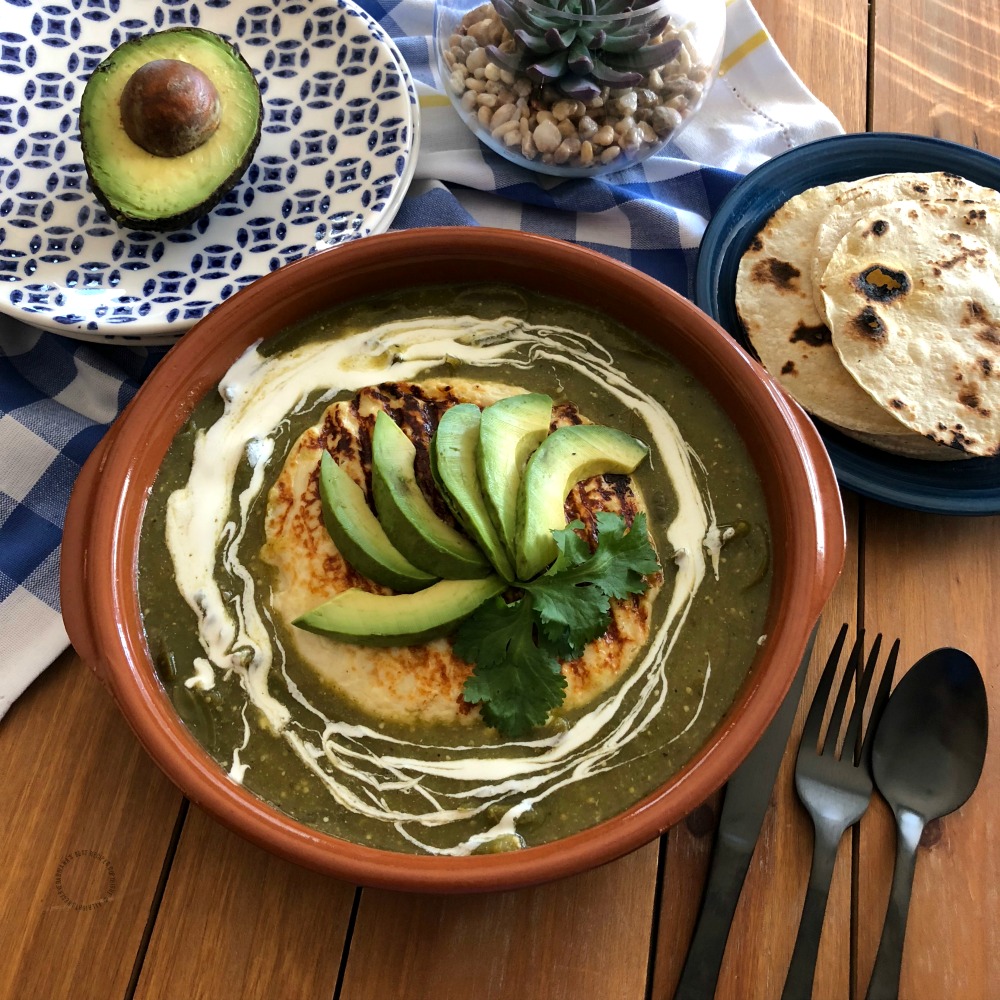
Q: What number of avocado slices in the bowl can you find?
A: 6